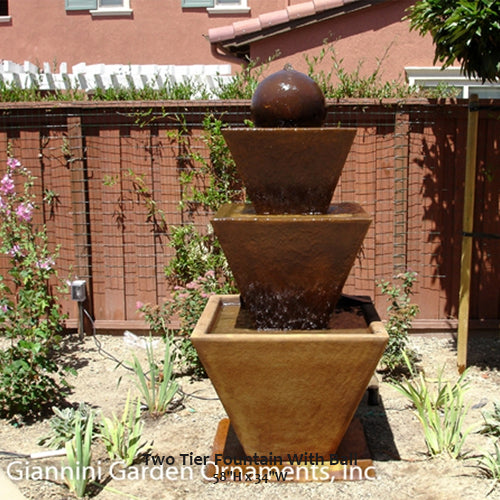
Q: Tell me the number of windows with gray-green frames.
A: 2